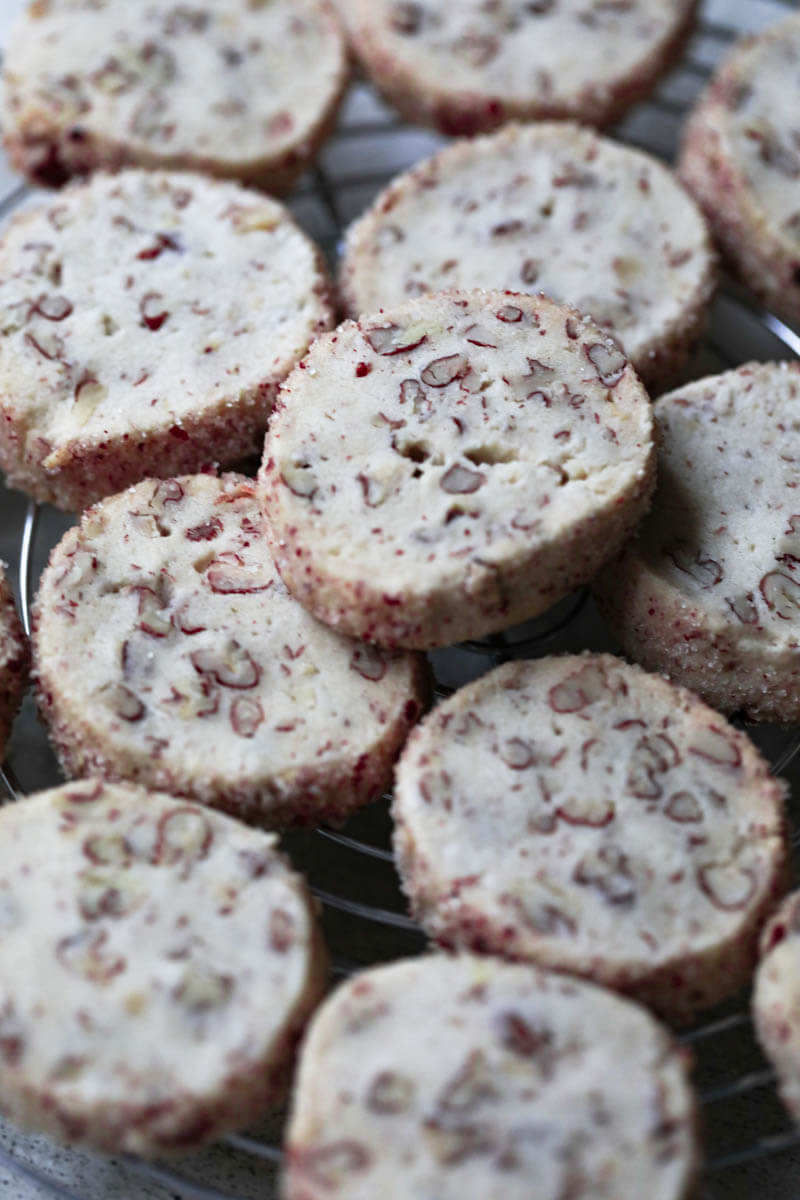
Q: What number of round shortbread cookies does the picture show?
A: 13